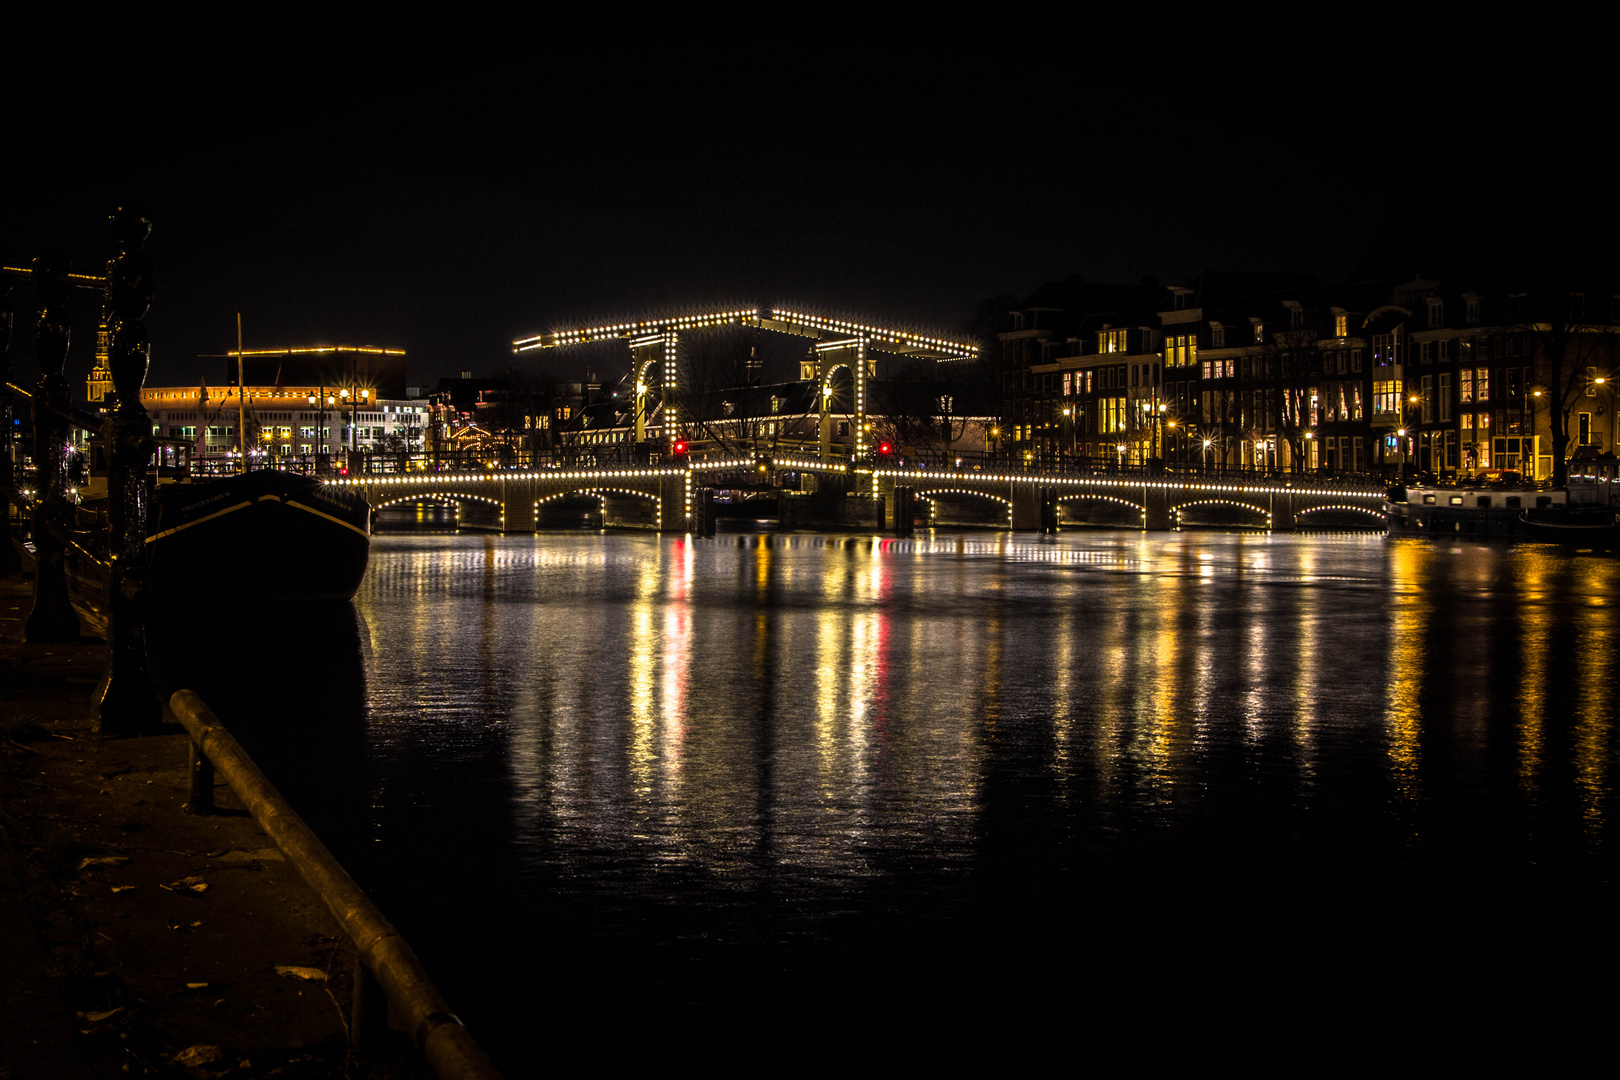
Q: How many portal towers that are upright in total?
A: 2